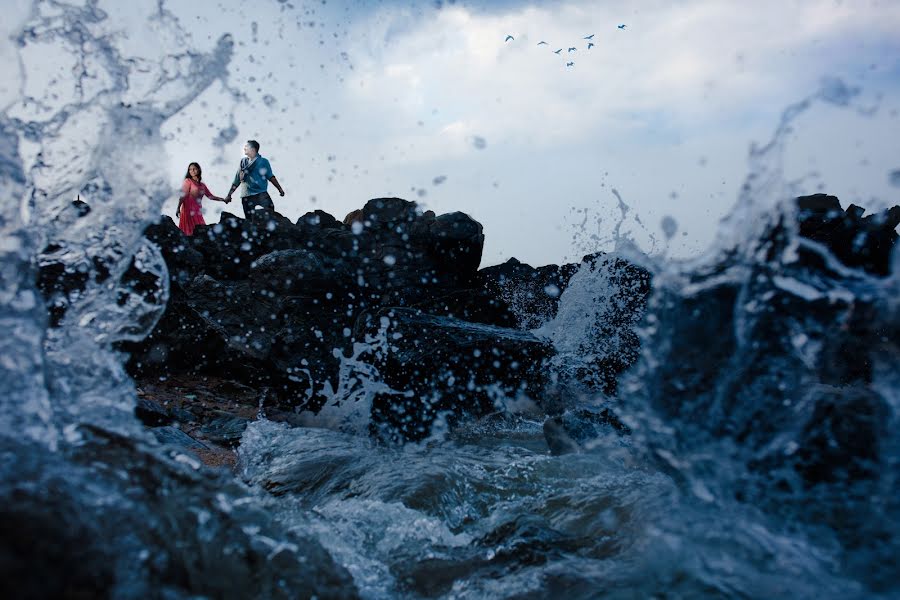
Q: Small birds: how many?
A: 8